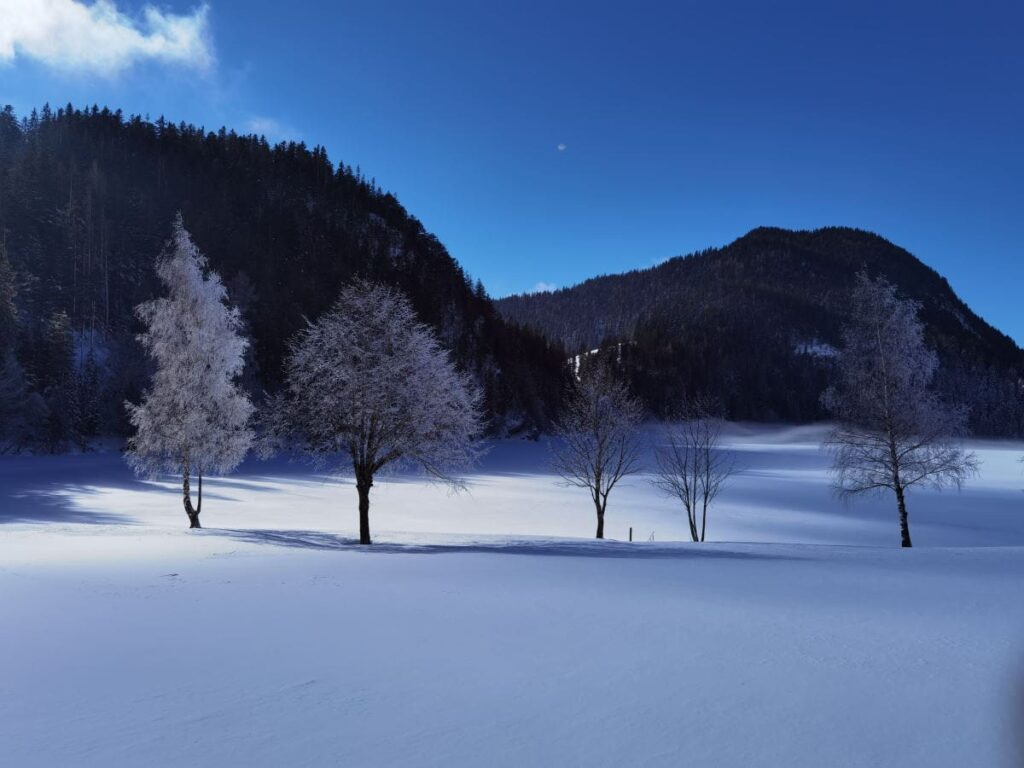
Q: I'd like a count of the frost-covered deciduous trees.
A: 5